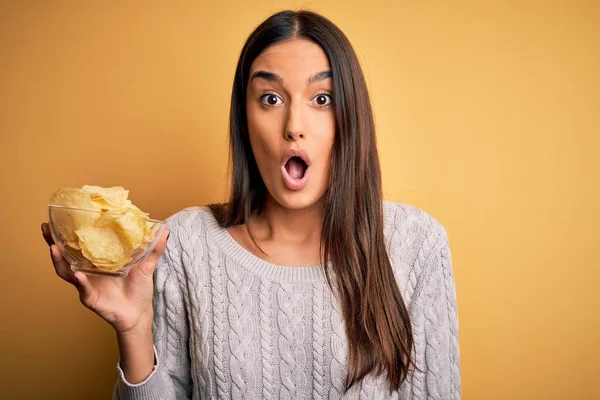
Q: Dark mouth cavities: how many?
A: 1